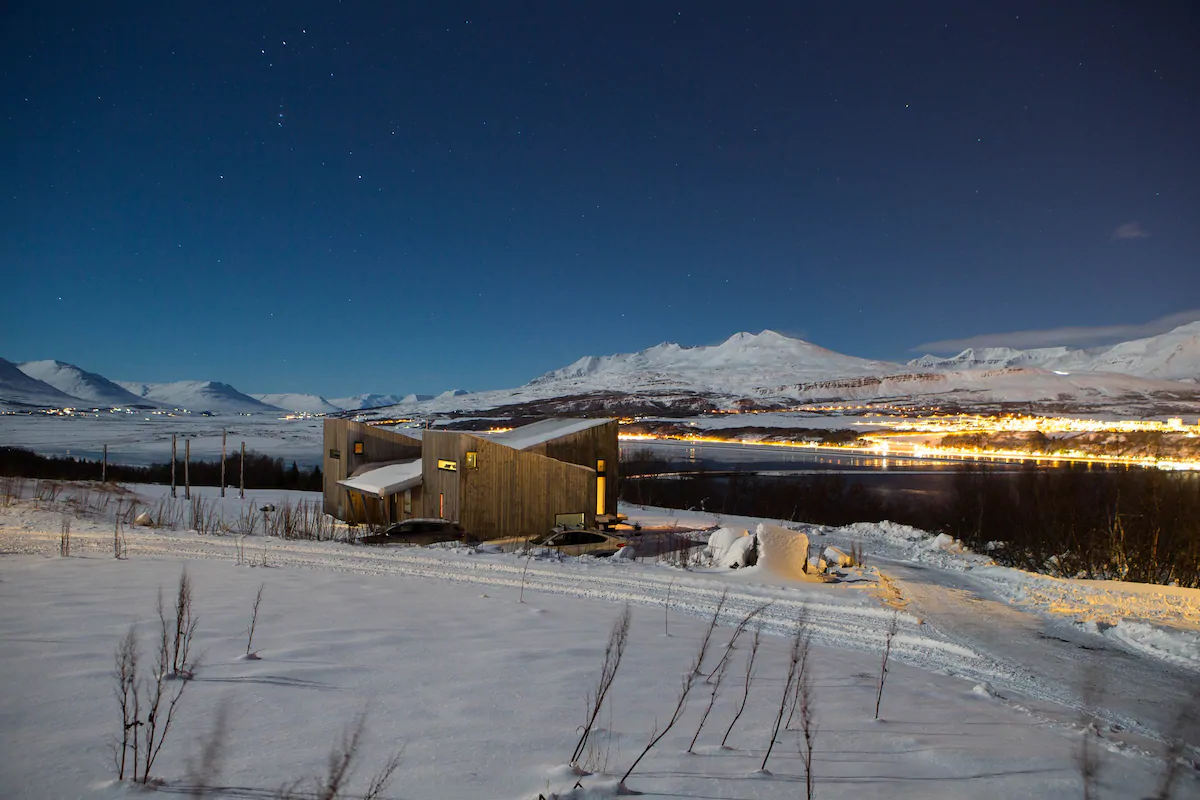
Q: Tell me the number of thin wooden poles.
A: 5